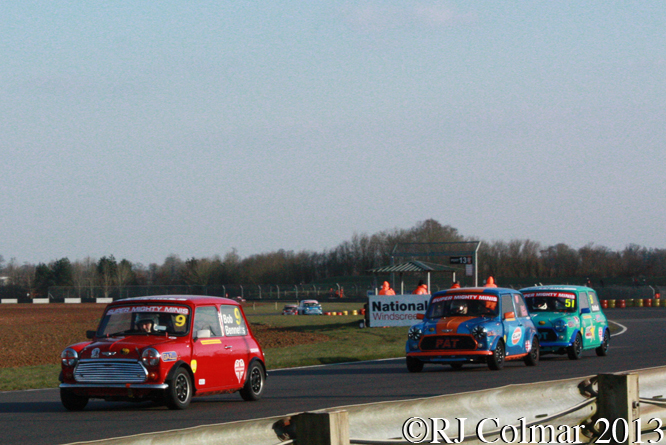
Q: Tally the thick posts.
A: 2